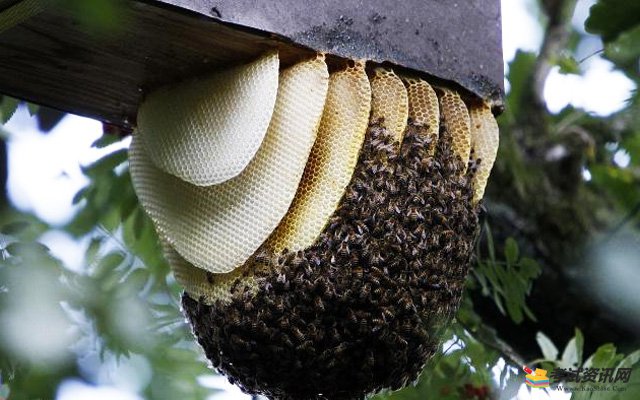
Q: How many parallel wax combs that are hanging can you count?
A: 7